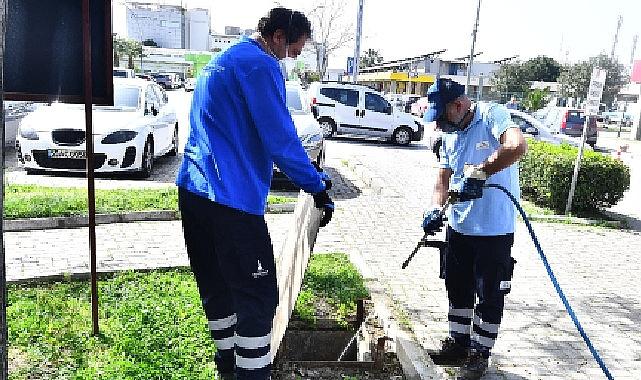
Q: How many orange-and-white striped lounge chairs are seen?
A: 0